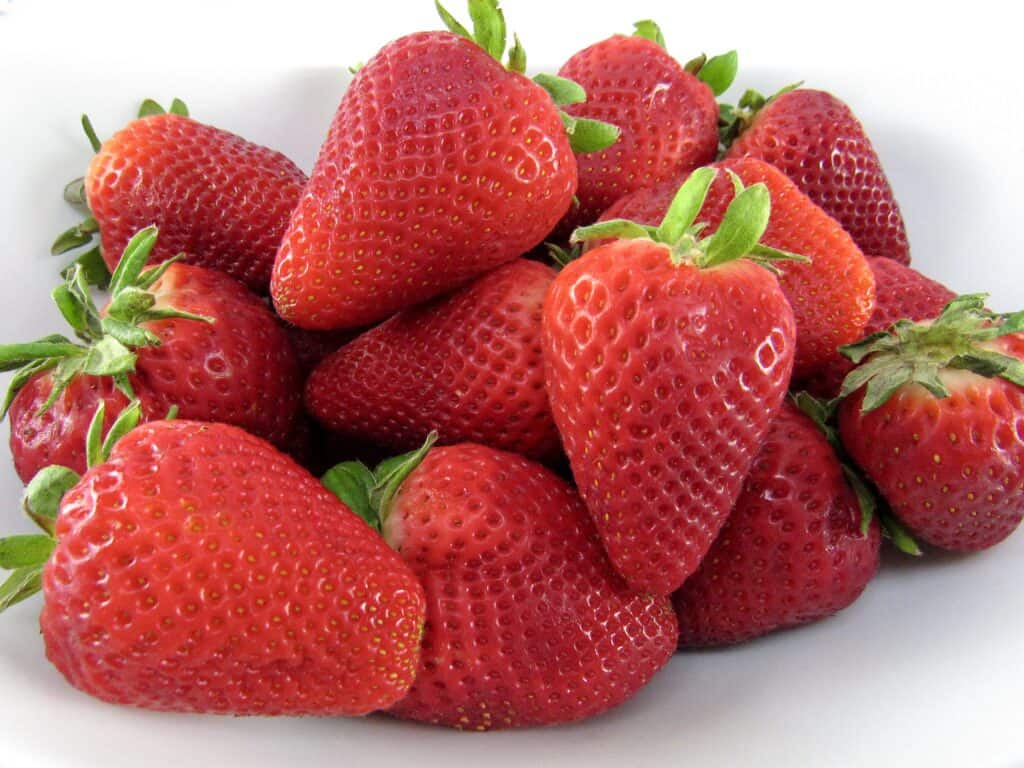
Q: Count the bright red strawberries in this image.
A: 13